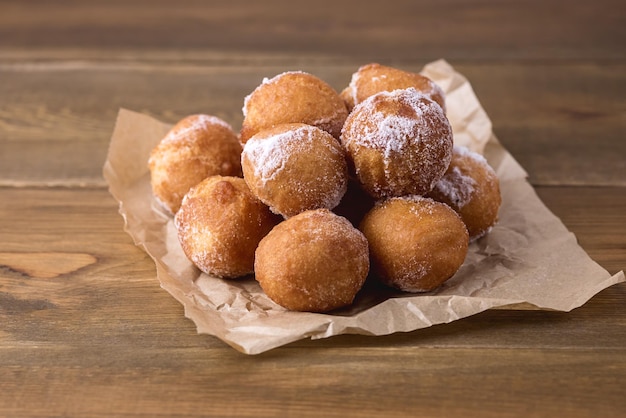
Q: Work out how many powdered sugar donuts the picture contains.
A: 9